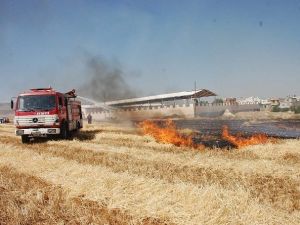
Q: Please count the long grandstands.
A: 1